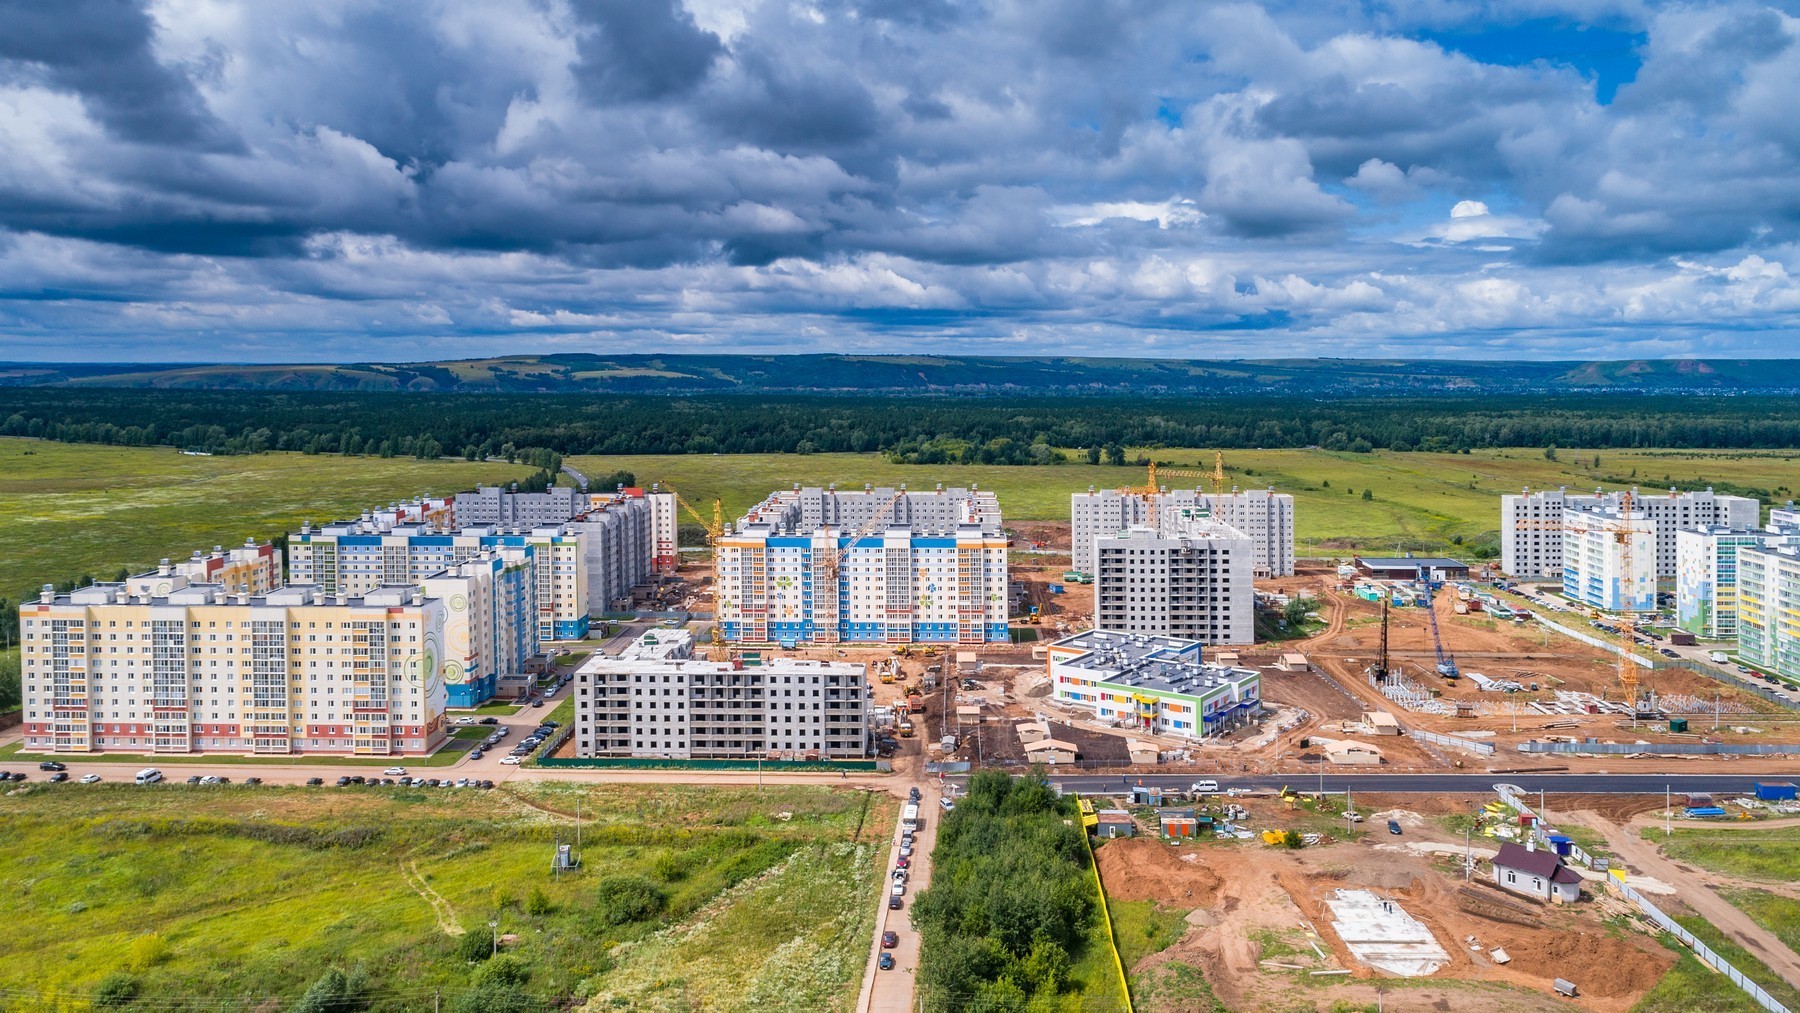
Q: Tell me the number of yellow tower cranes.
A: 5